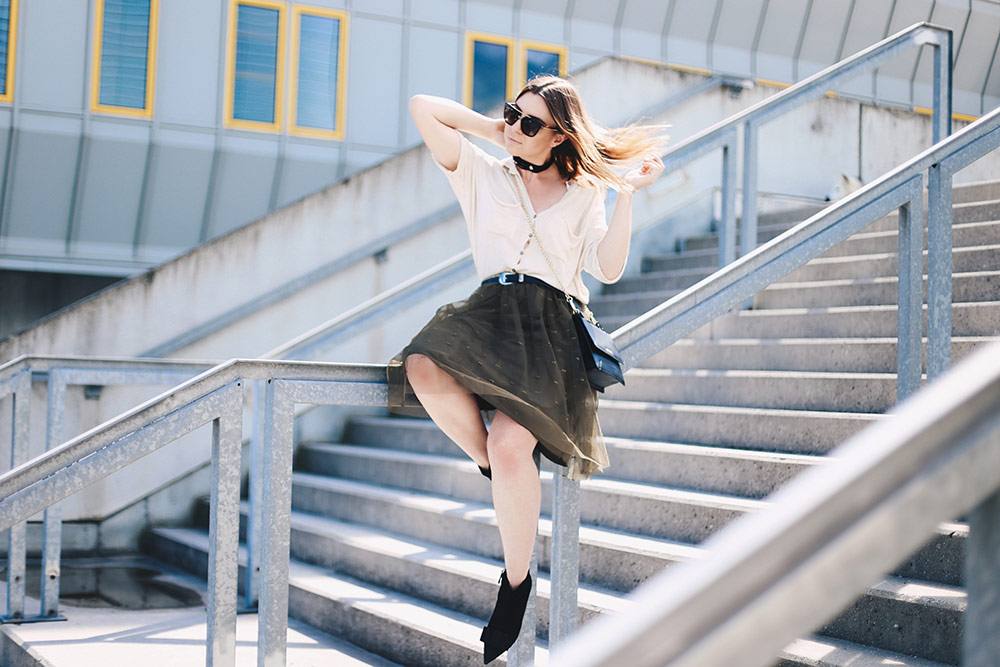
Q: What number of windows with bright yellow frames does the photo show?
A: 6